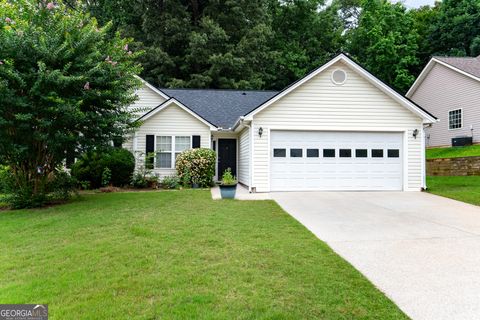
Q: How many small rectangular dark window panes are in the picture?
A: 8